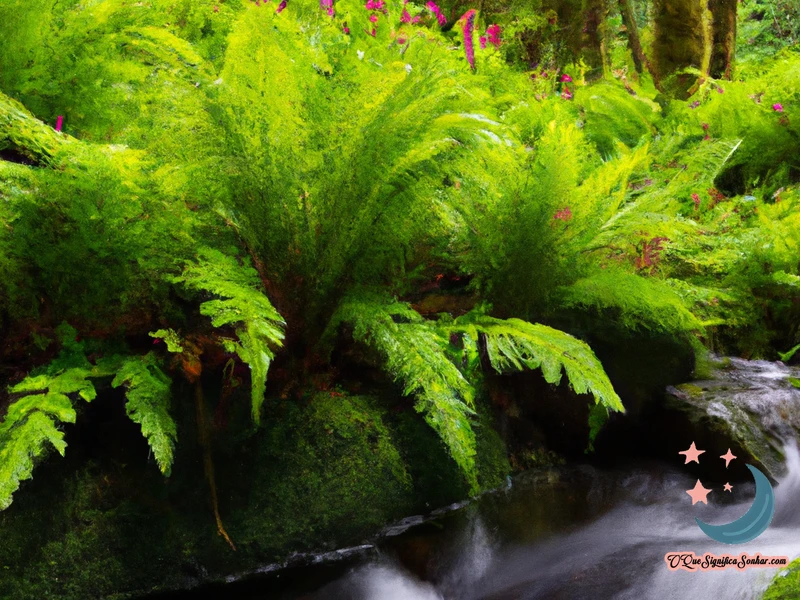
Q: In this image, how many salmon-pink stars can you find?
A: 4